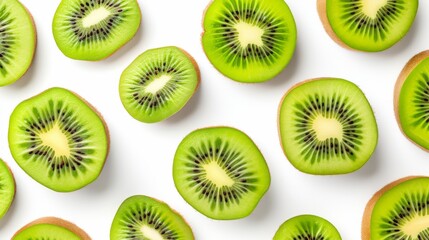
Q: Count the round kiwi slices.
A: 14